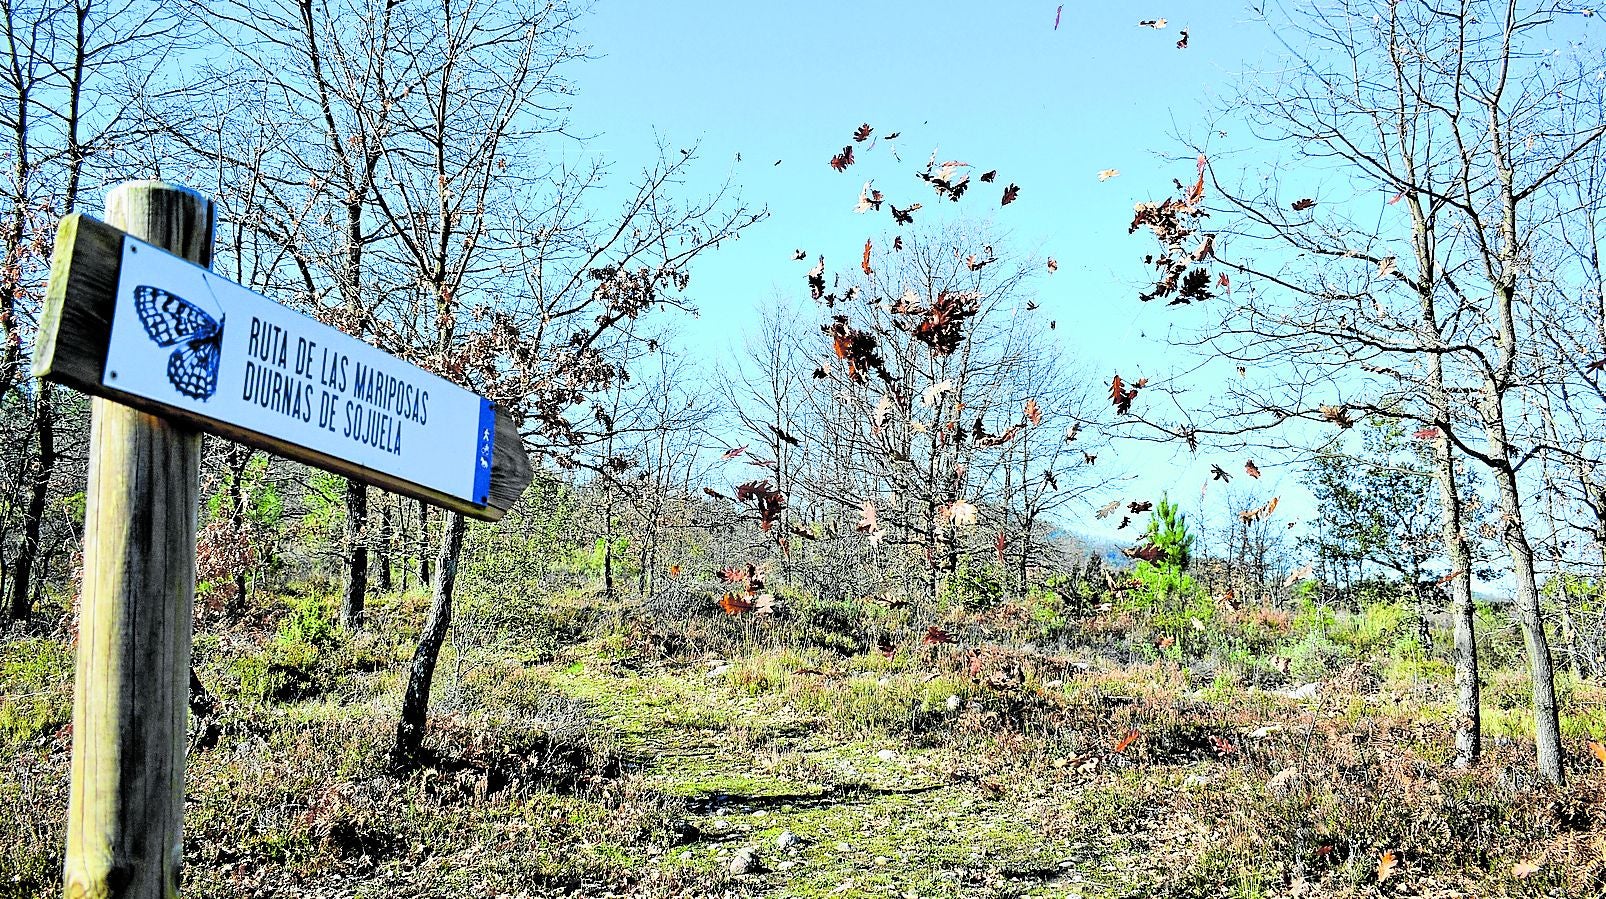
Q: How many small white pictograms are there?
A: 3